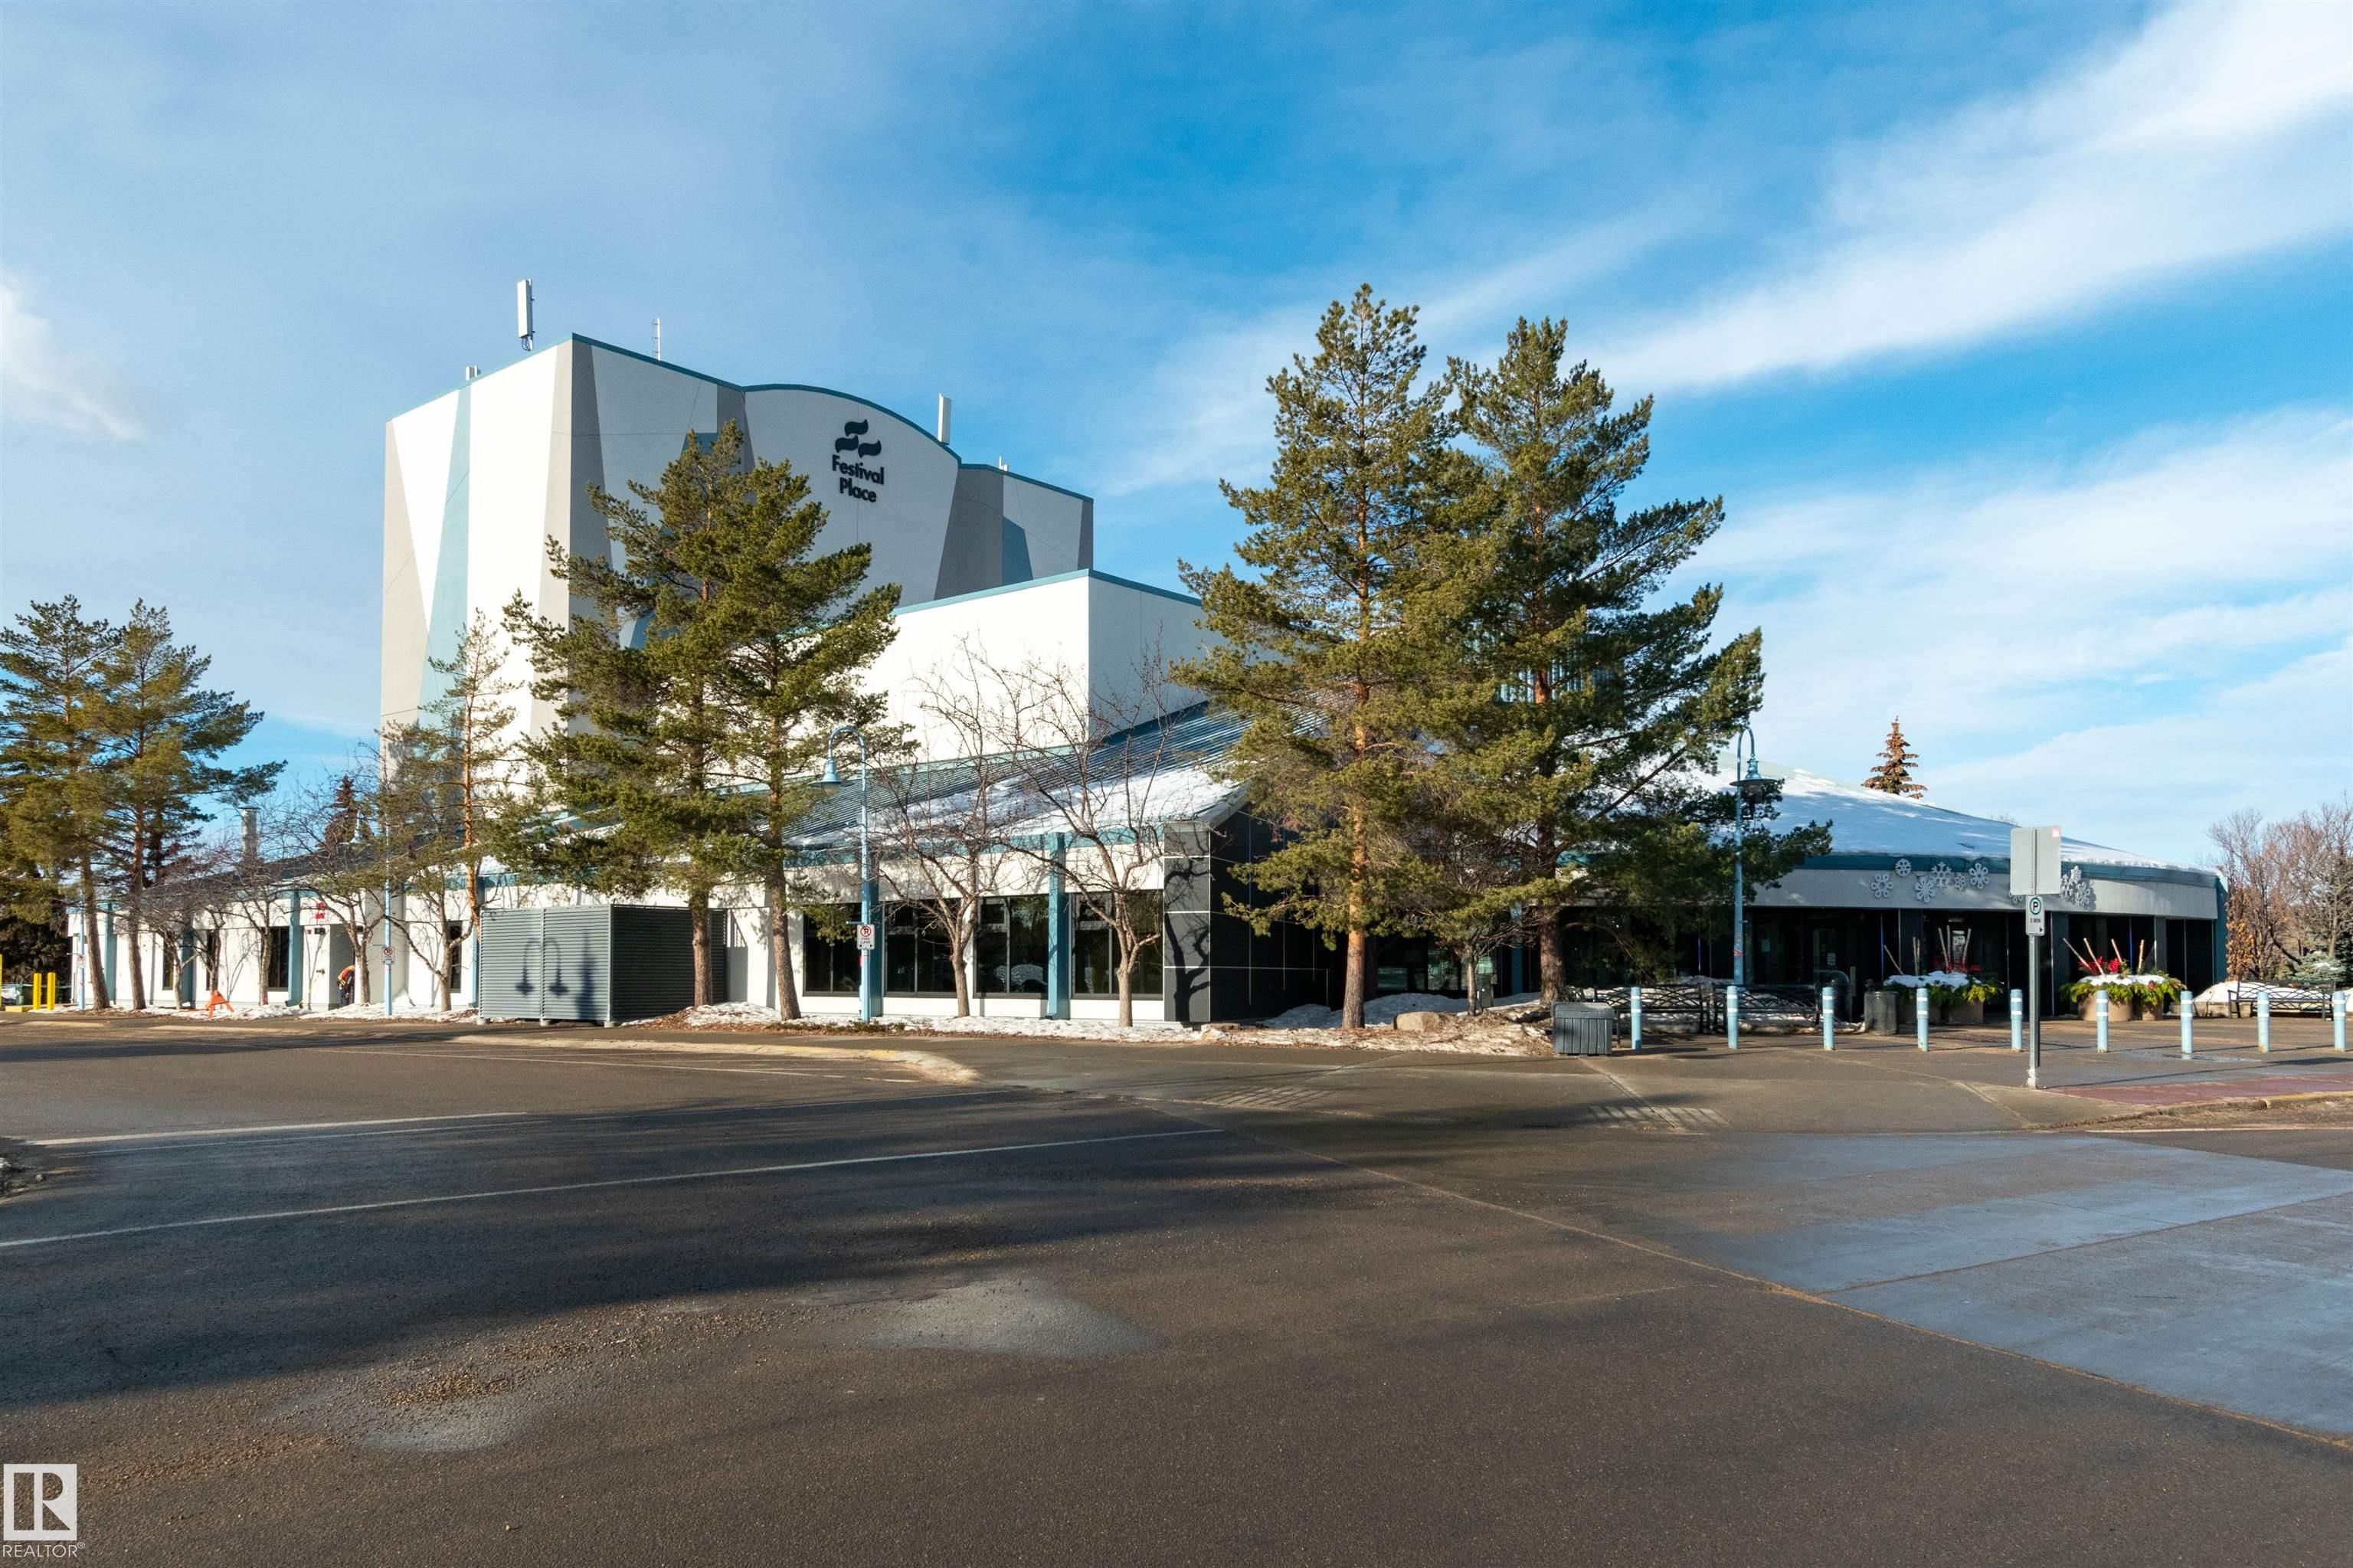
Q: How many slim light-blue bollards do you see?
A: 9